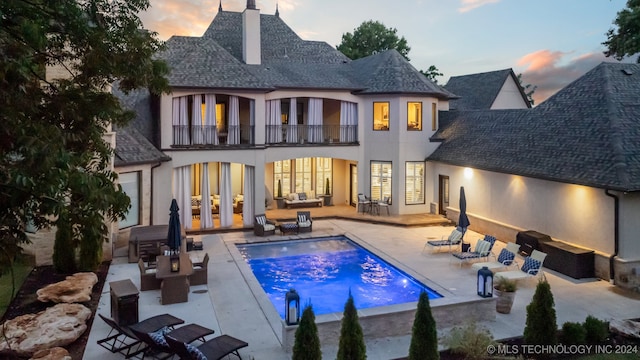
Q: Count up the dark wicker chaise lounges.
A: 3